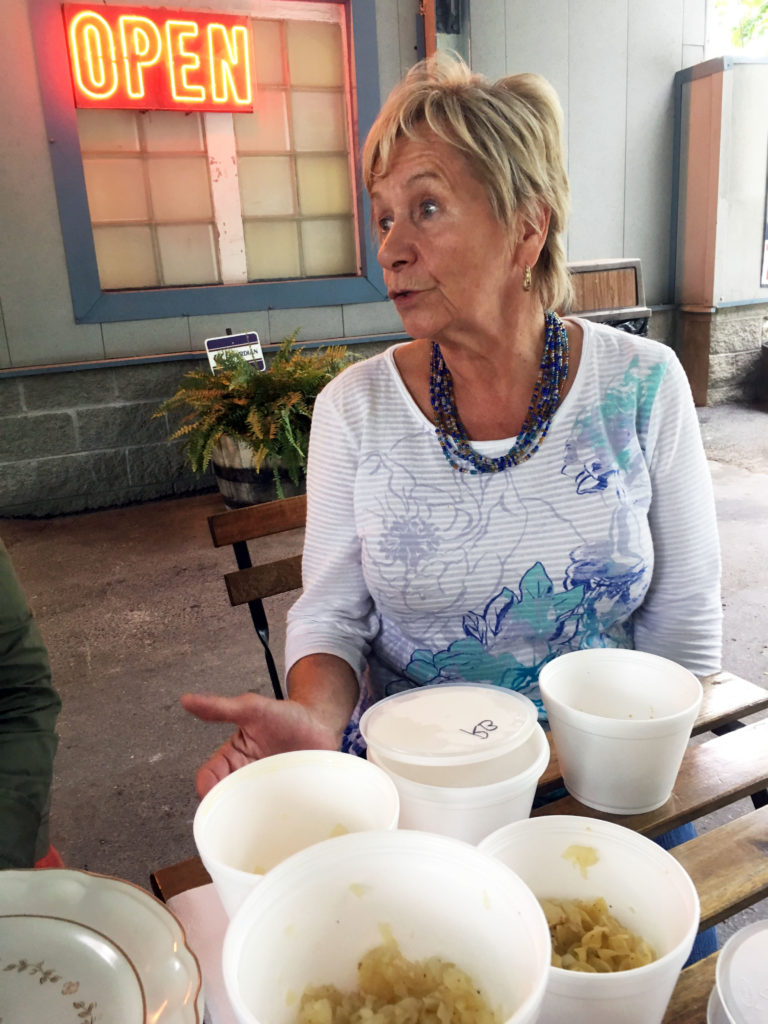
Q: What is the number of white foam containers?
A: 5